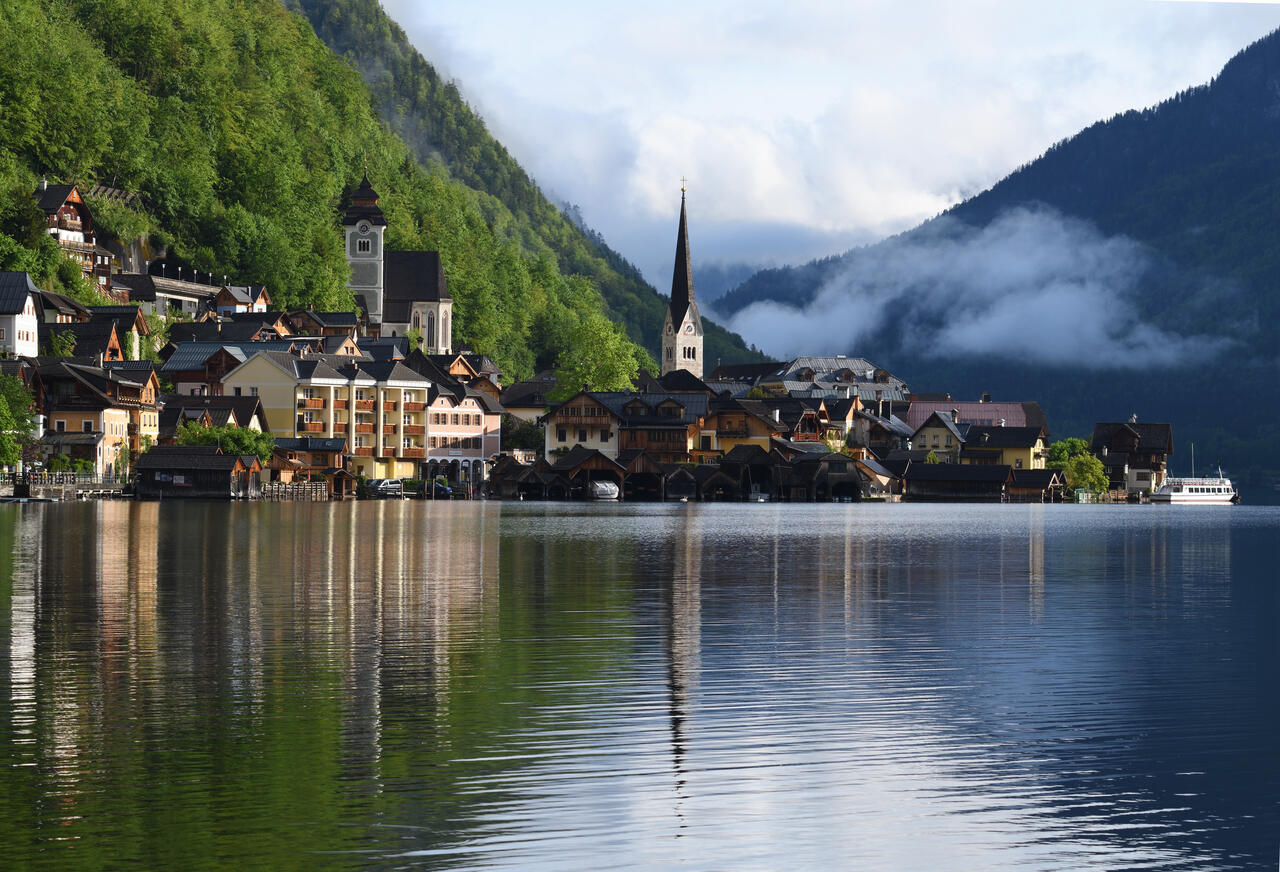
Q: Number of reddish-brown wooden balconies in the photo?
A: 13